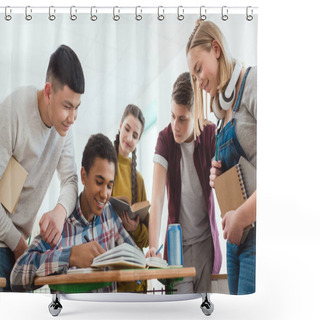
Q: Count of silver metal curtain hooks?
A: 12